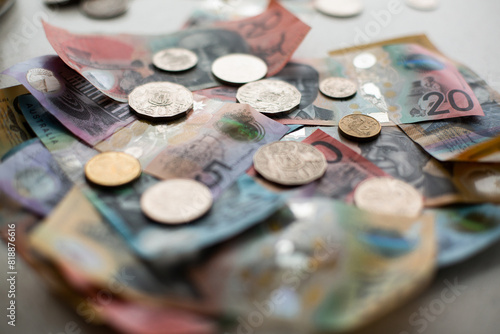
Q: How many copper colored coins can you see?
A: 2